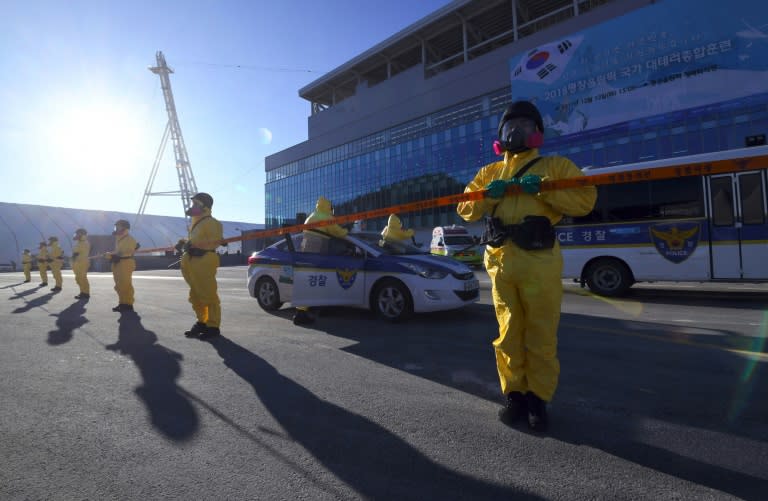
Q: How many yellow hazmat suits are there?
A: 9